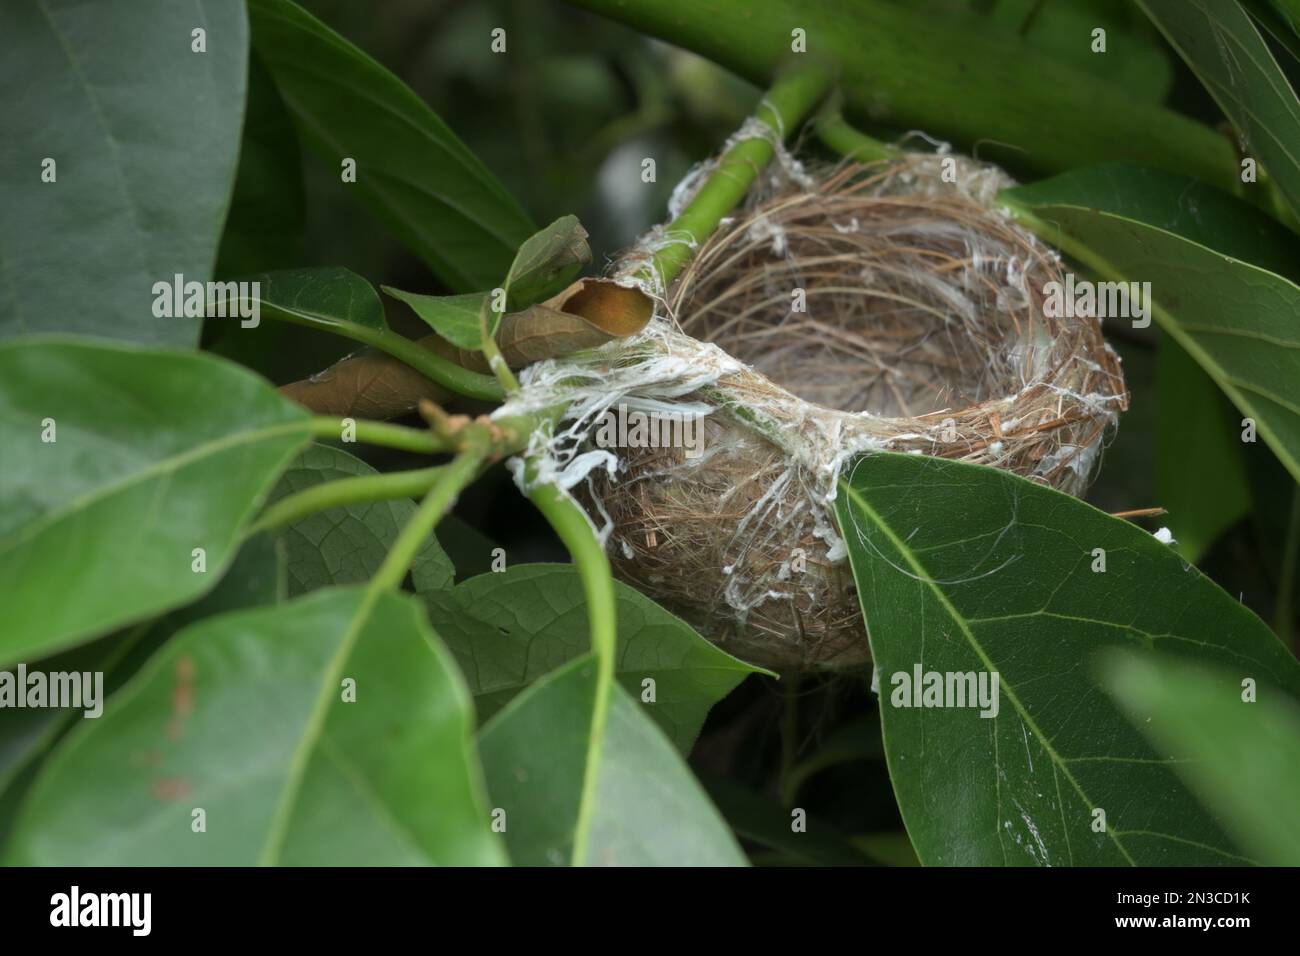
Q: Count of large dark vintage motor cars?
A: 0